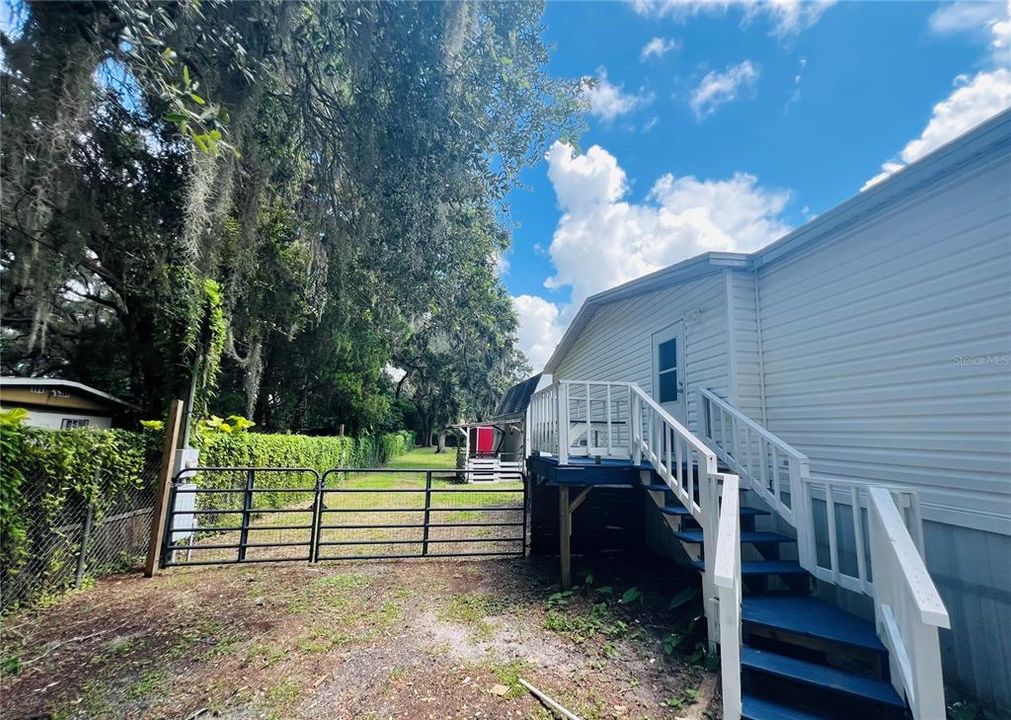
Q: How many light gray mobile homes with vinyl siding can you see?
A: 1